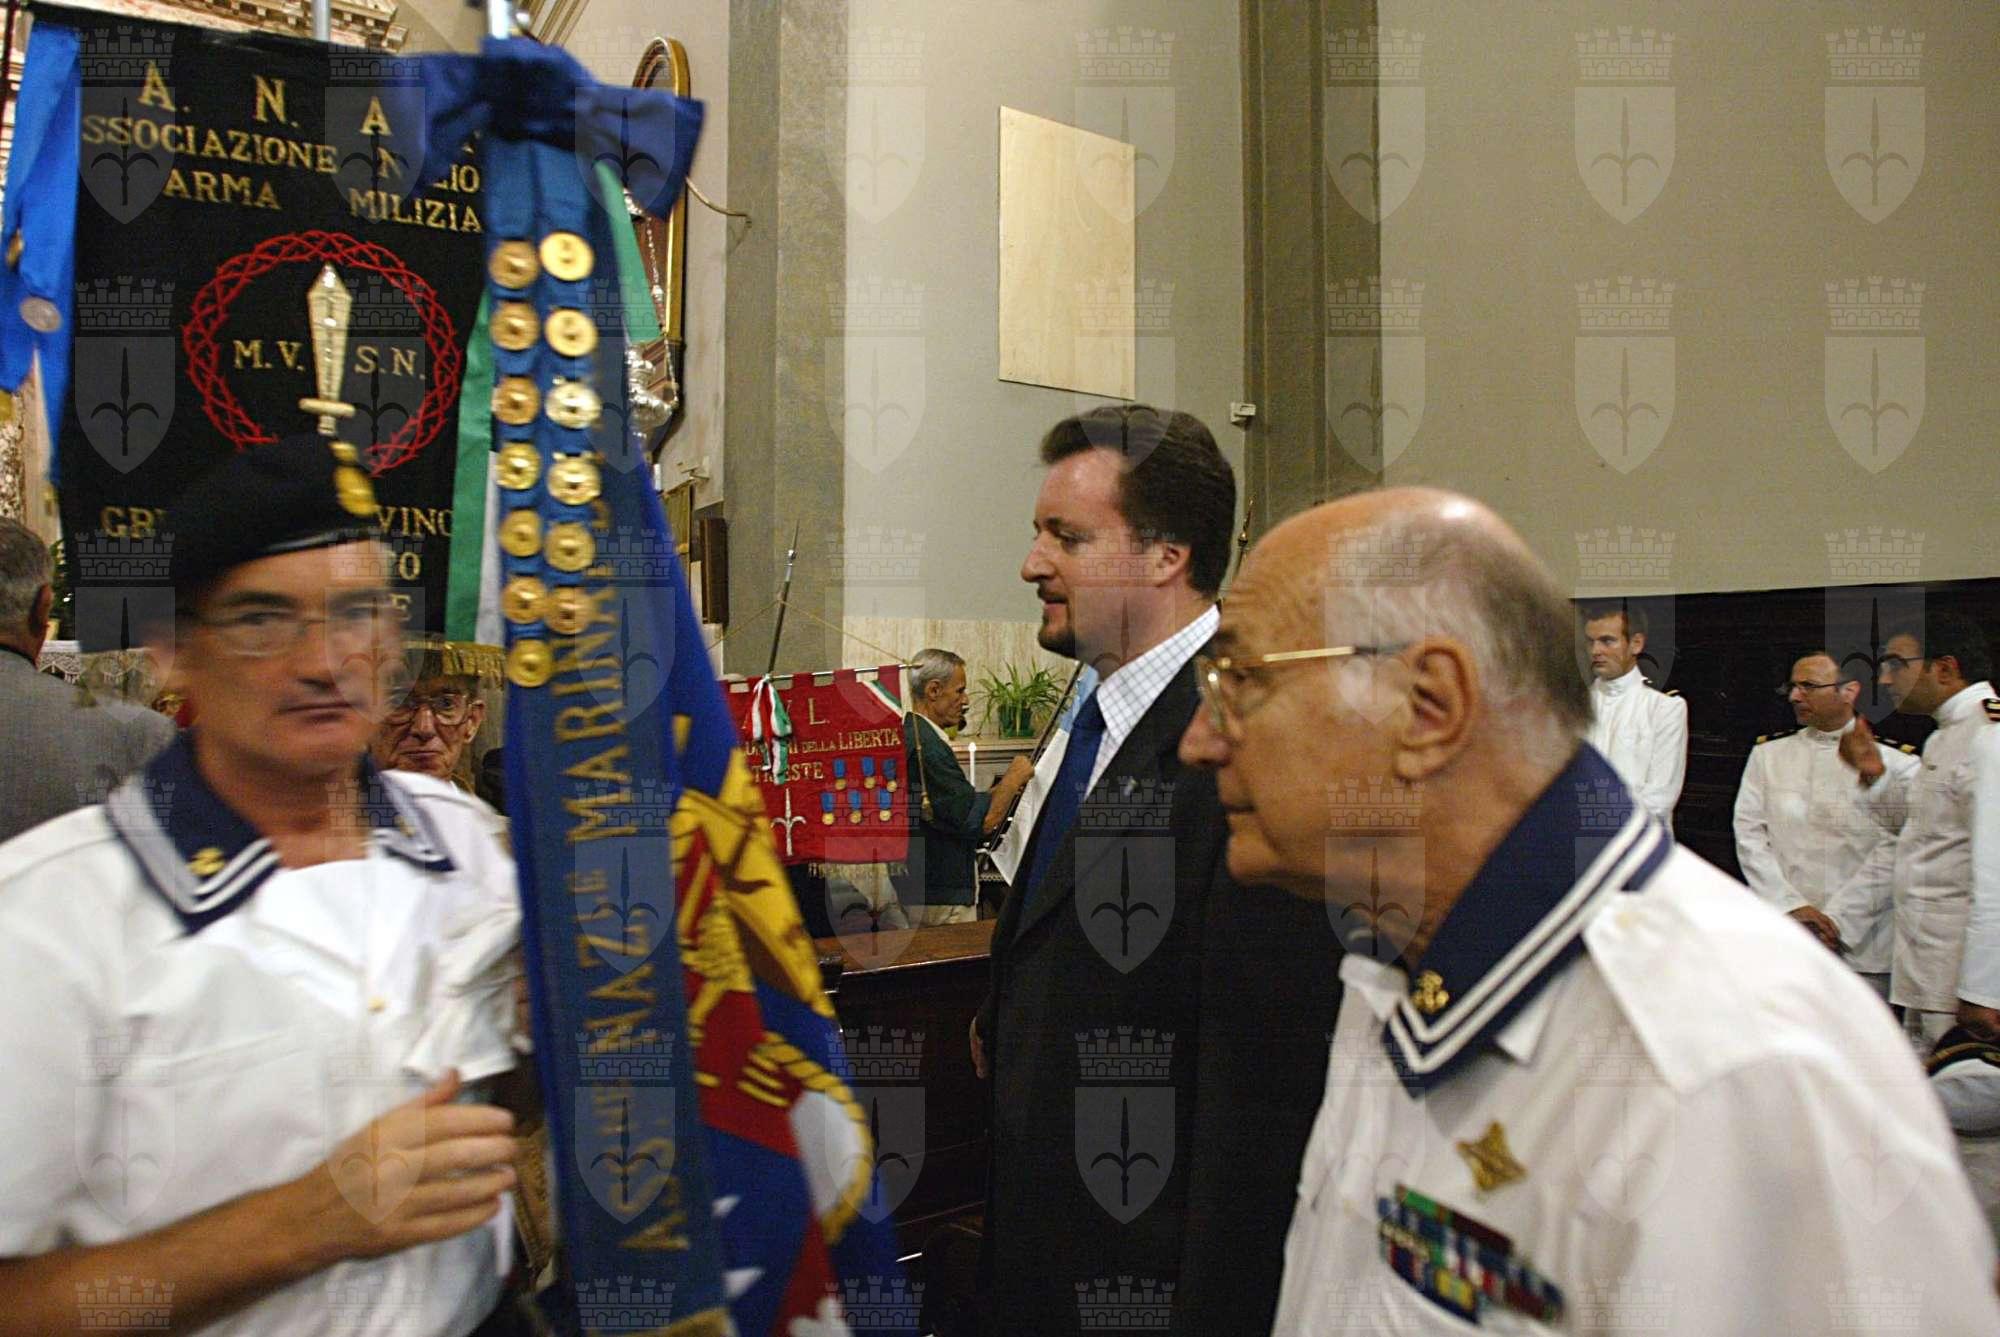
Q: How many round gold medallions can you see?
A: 13